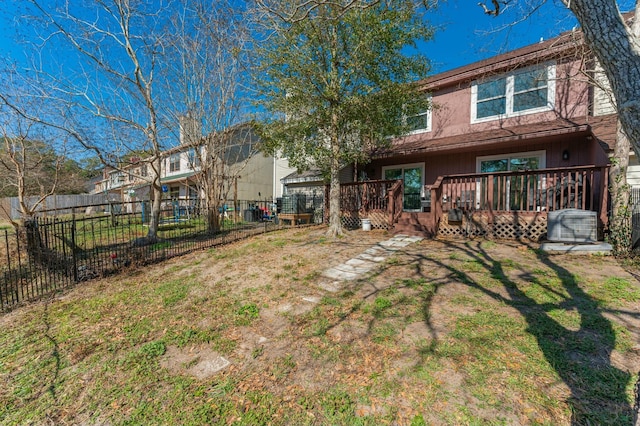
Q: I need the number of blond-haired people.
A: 0